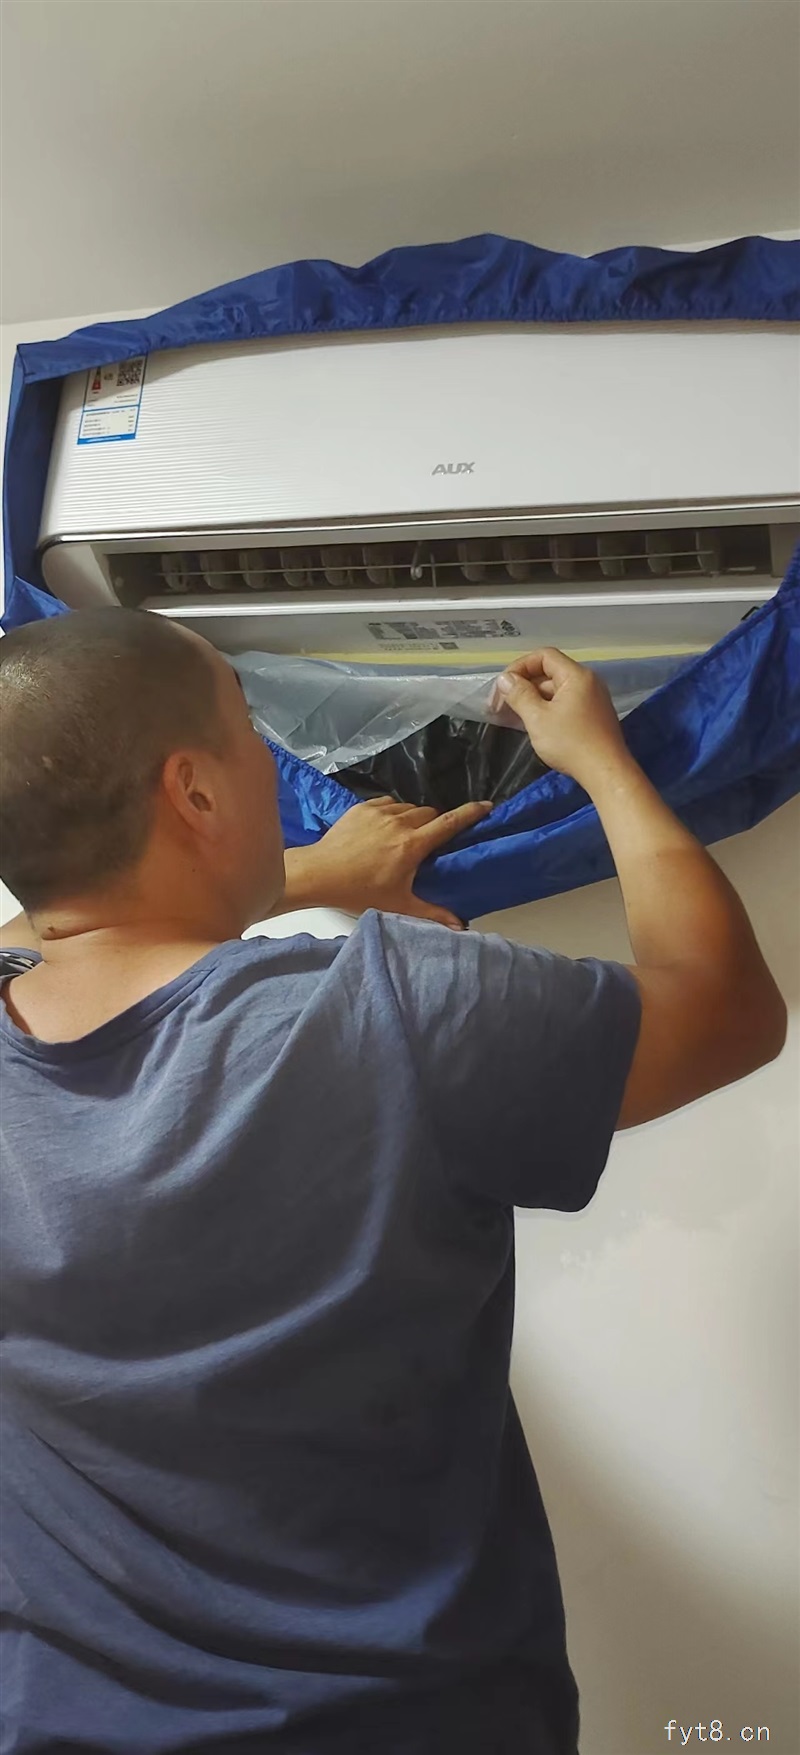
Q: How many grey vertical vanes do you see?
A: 12